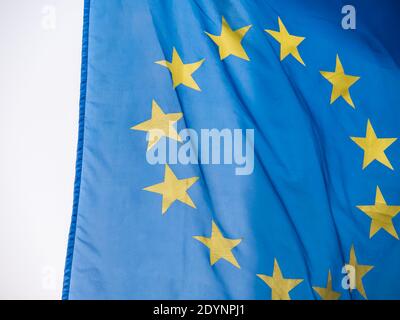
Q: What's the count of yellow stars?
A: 12